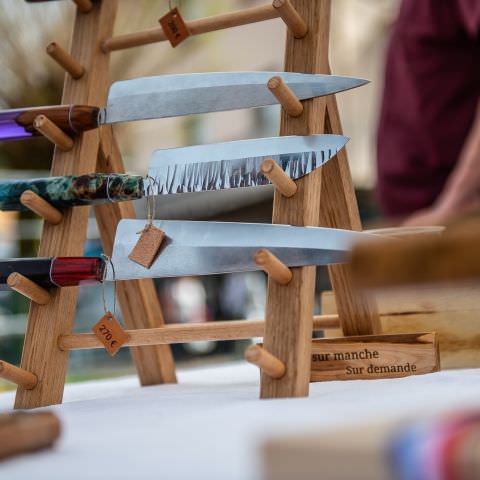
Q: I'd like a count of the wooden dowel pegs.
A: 11